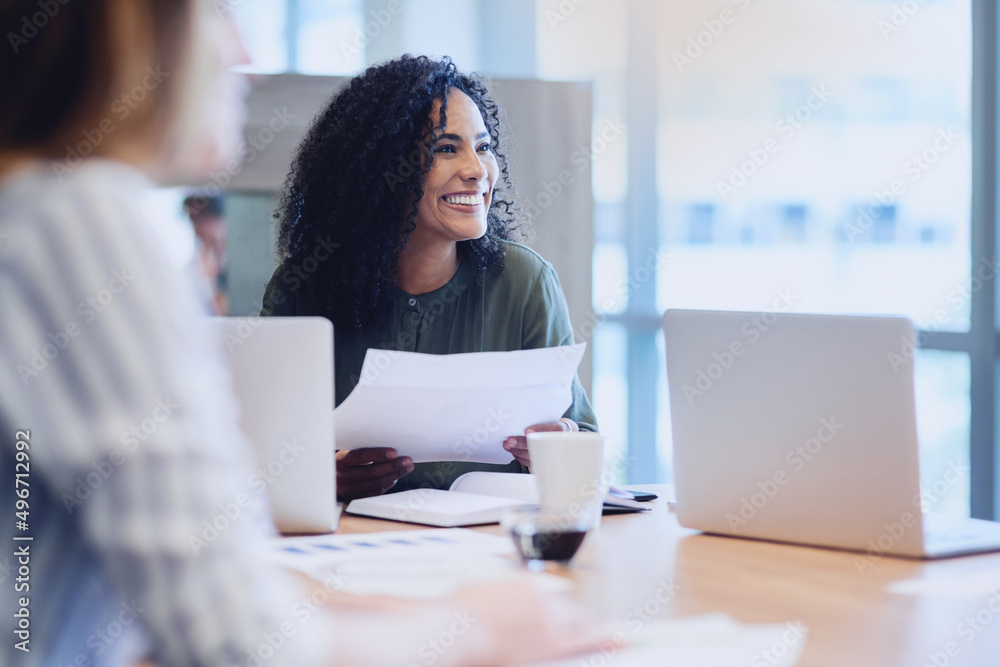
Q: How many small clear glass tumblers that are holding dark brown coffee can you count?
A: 1